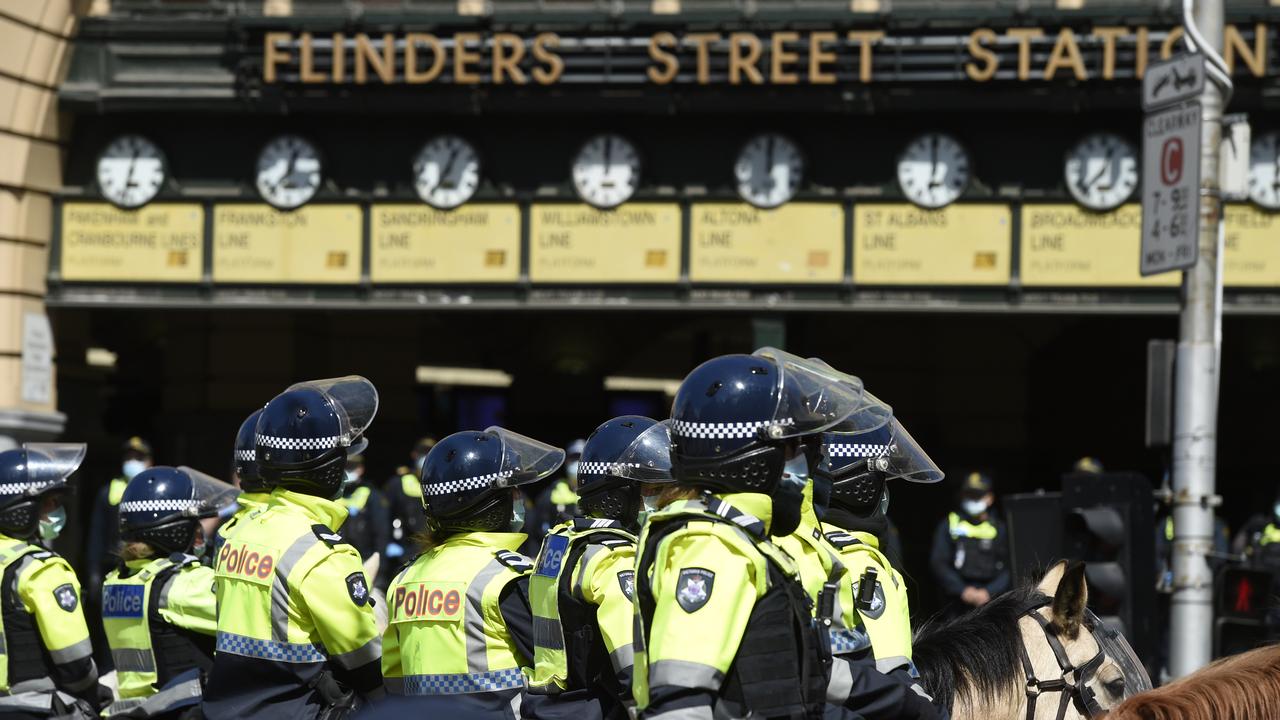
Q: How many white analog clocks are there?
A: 8